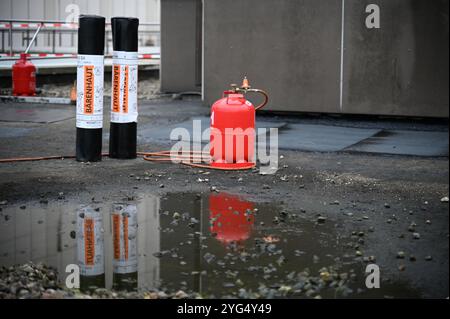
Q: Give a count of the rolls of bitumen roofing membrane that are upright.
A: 2